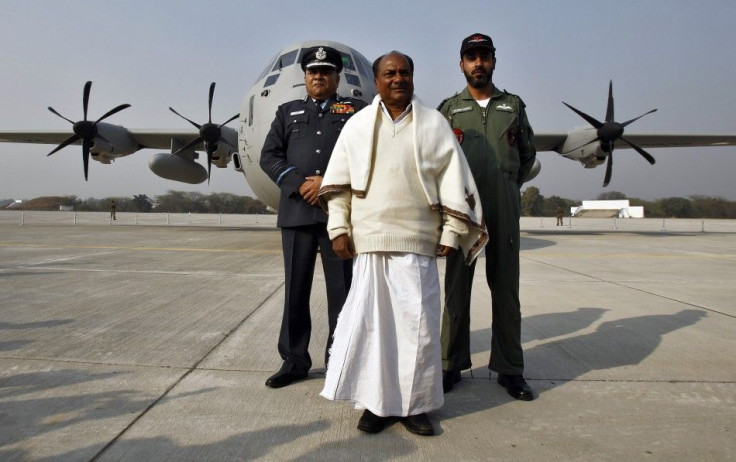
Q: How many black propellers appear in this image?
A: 3